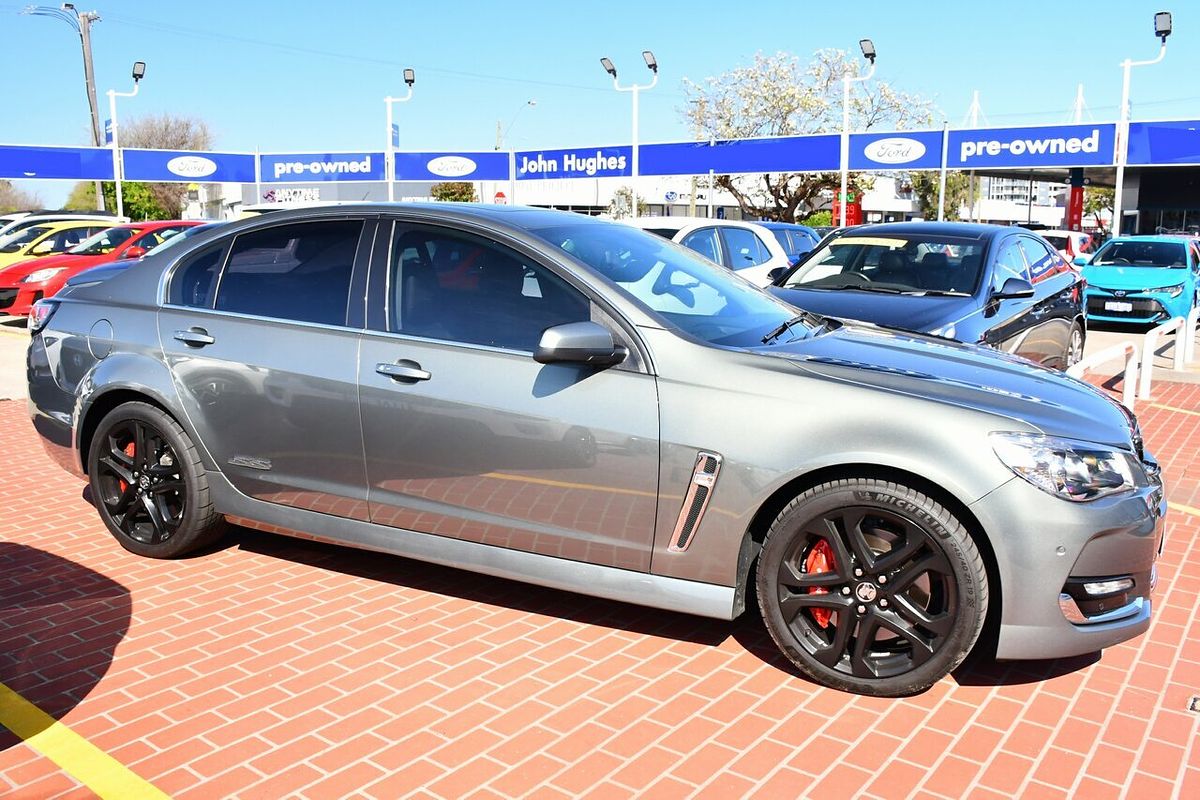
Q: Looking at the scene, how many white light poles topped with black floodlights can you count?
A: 5